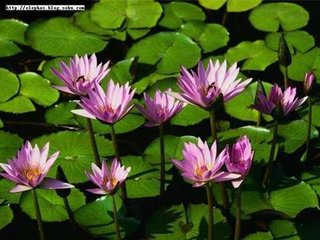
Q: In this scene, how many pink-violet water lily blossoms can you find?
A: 9